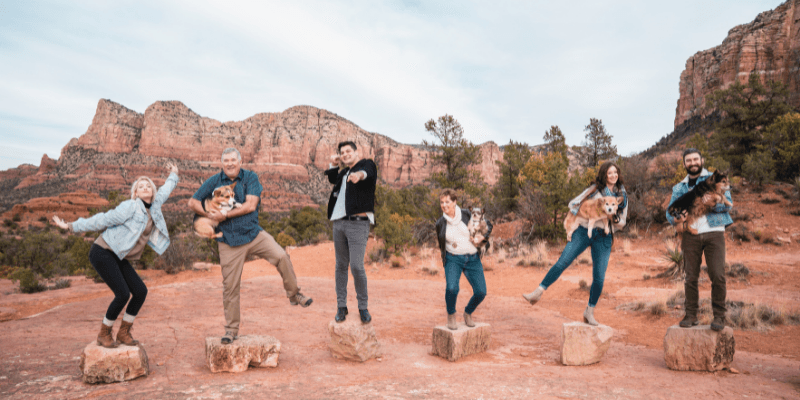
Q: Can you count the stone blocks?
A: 6